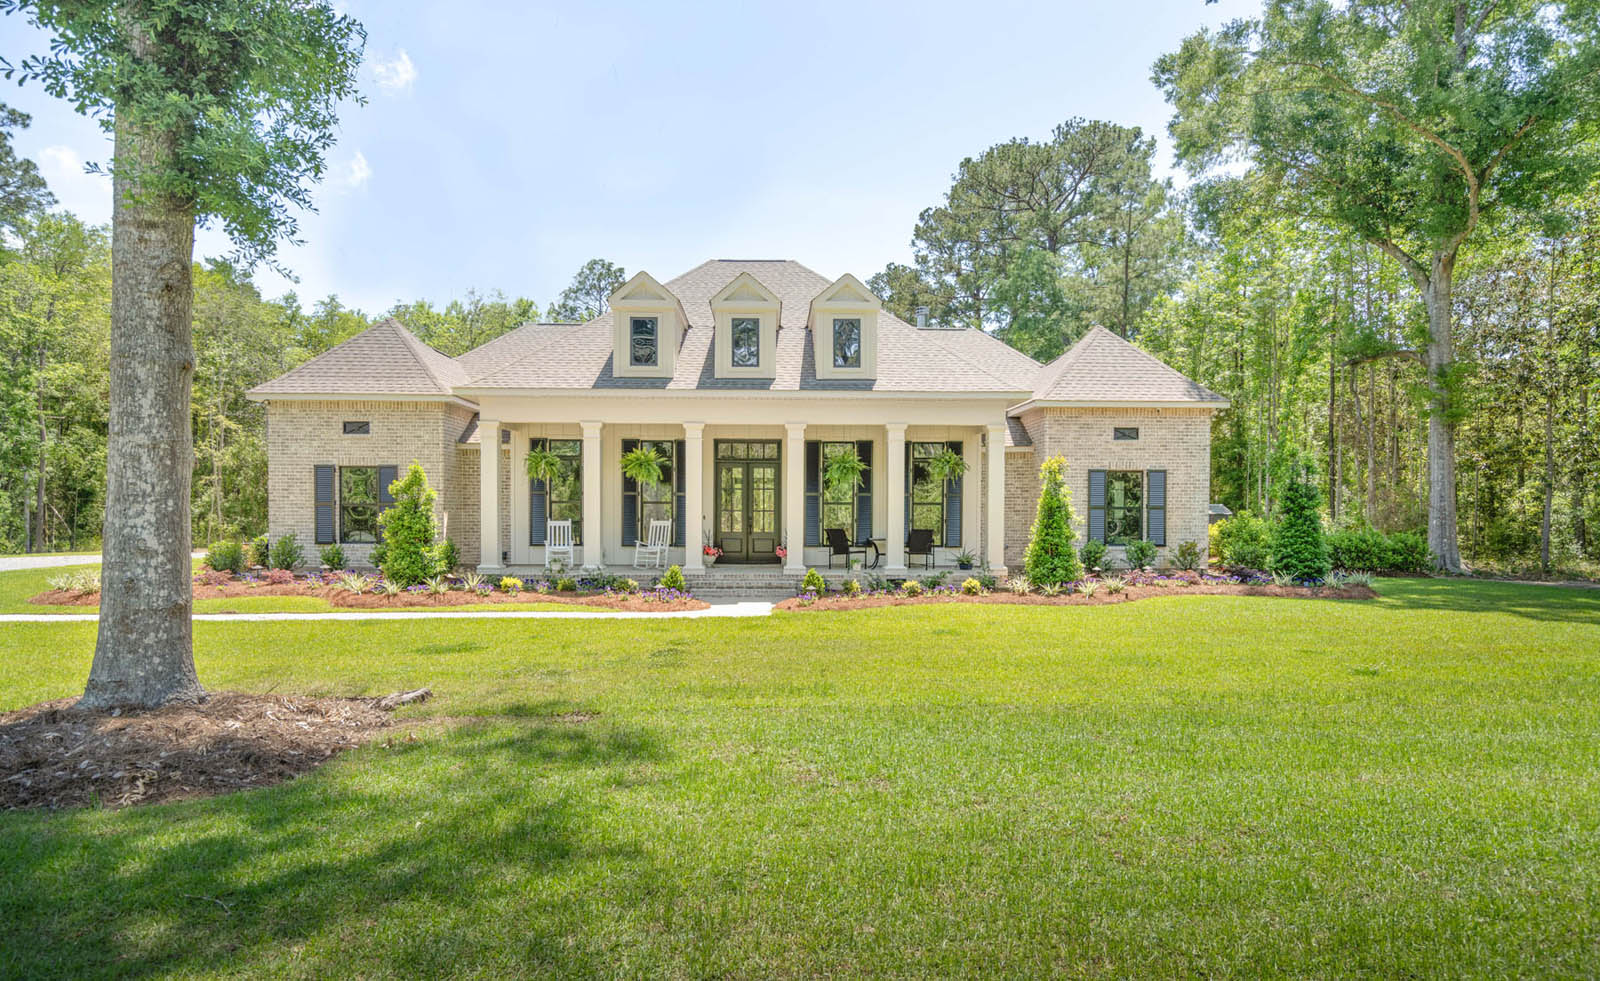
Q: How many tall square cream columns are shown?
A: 6